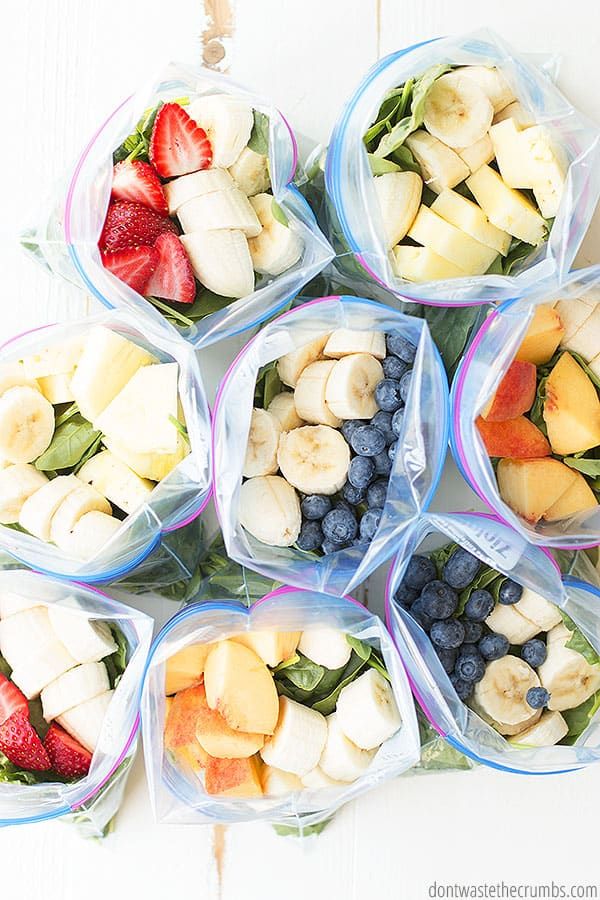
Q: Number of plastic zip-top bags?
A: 8